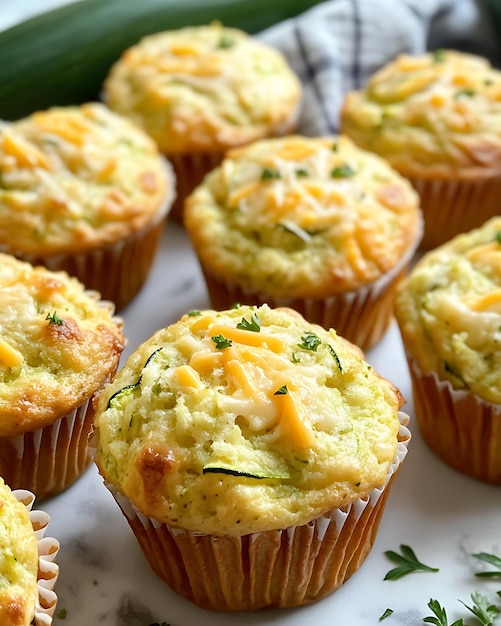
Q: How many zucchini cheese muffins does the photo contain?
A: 8